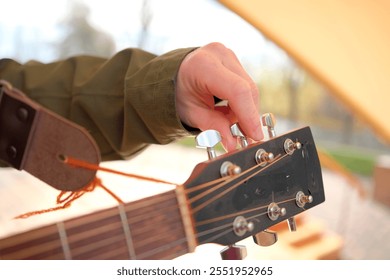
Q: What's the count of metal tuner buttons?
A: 6